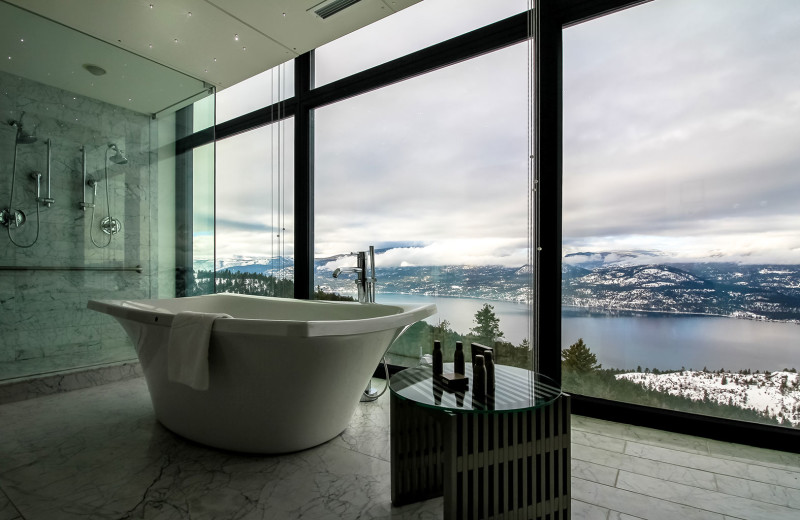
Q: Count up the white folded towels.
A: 1